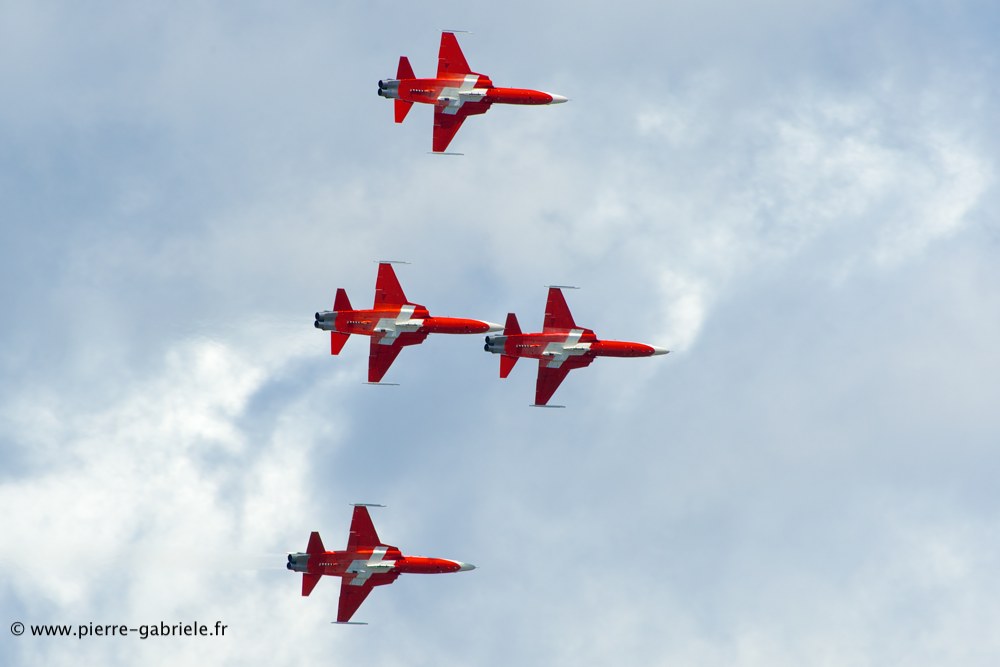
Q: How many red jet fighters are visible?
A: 4